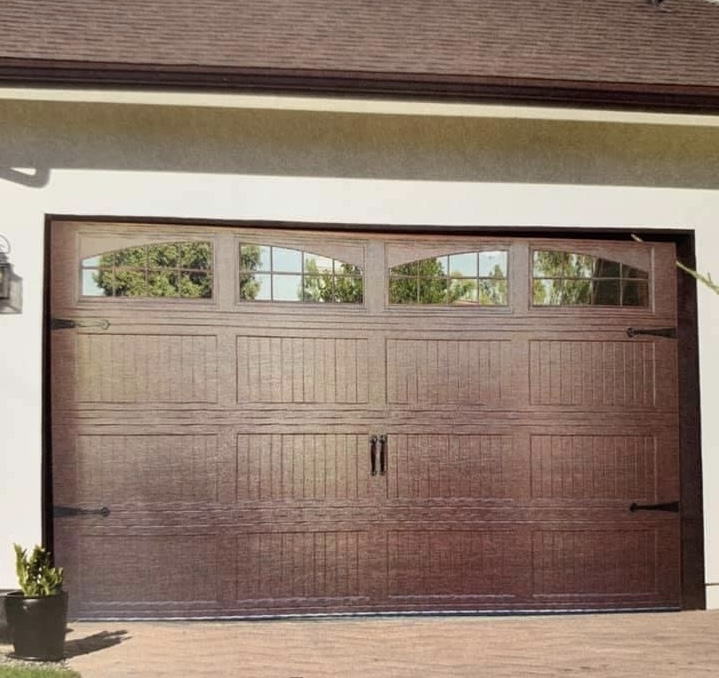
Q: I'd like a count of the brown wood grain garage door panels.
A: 12